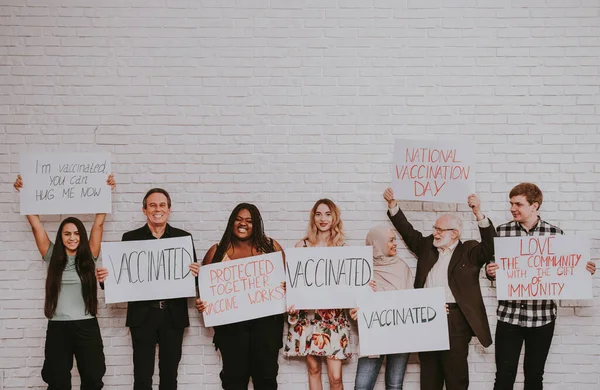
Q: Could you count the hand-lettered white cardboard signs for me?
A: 7